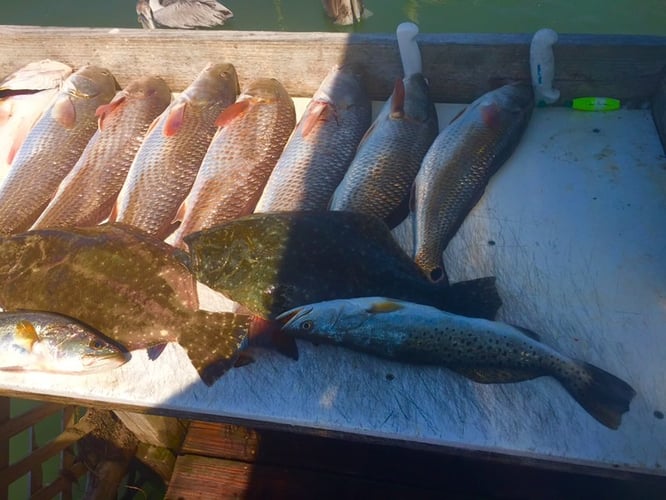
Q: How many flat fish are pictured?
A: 2